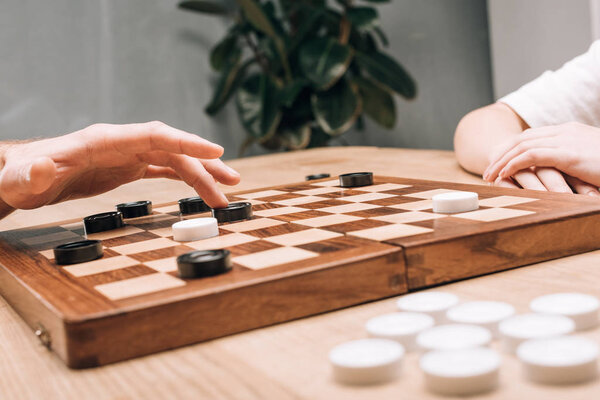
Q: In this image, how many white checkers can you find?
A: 11